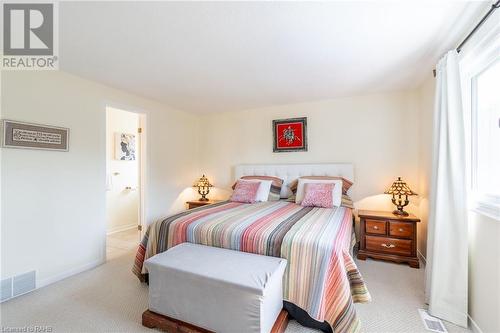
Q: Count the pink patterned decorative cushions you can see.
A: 2